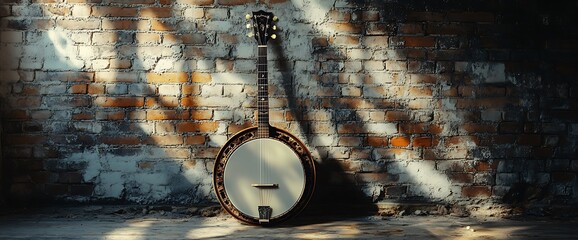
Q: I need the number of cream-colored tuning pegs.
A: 6